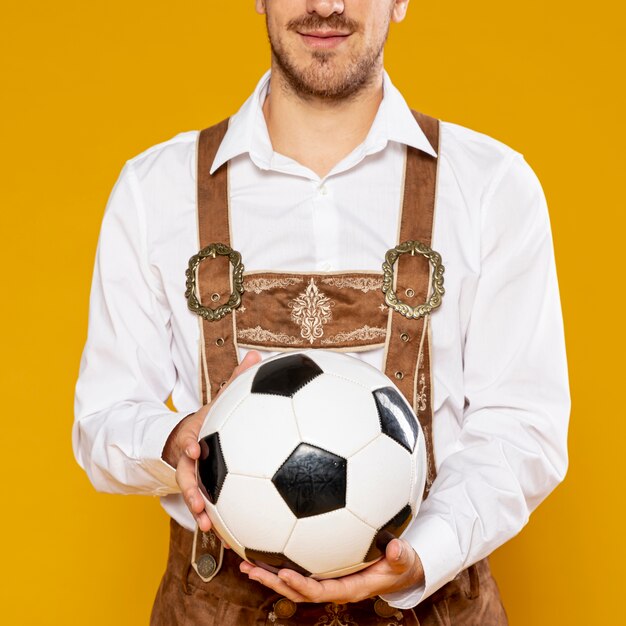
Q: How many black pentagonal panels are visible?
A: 6